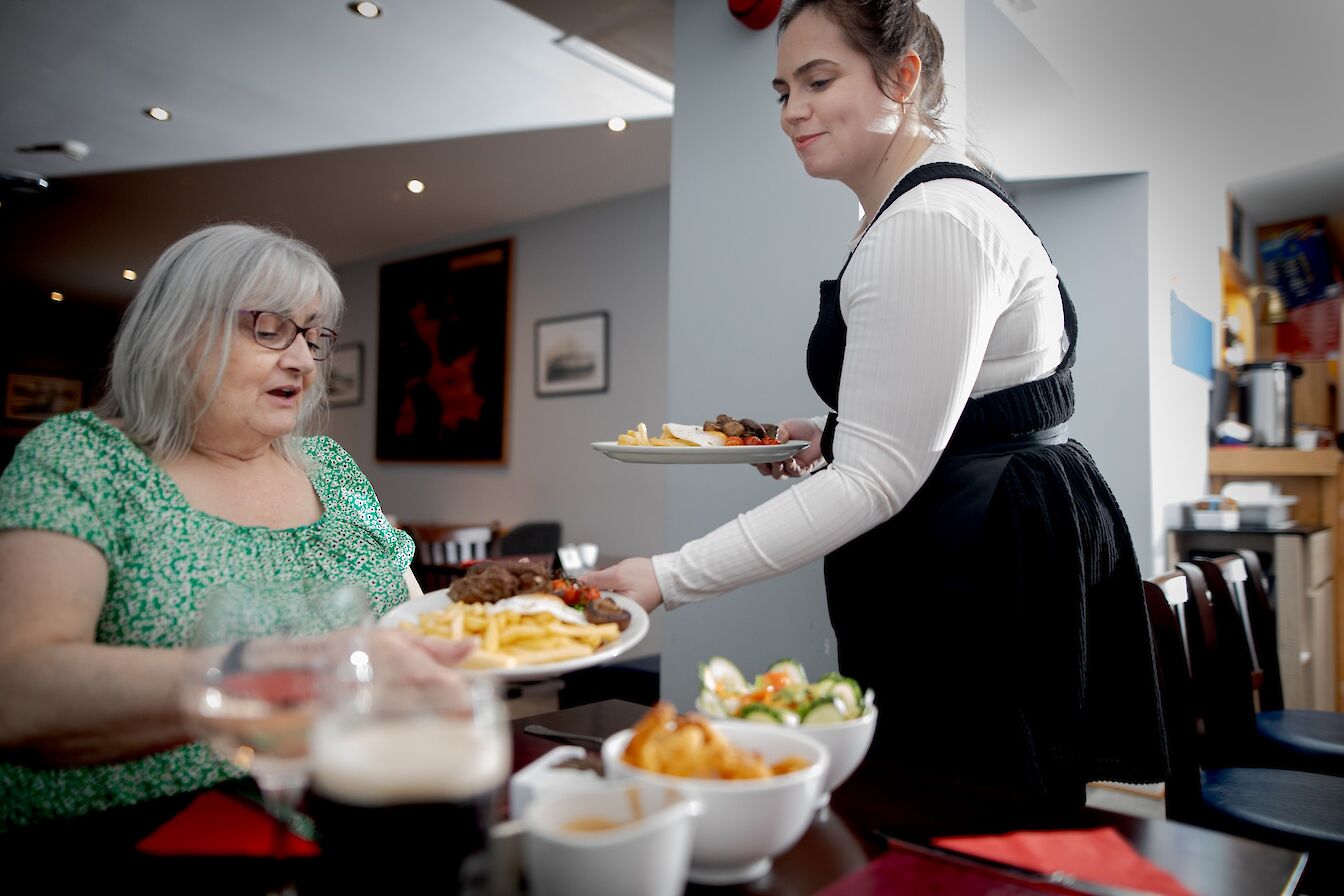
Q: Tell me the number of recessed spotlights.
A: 6